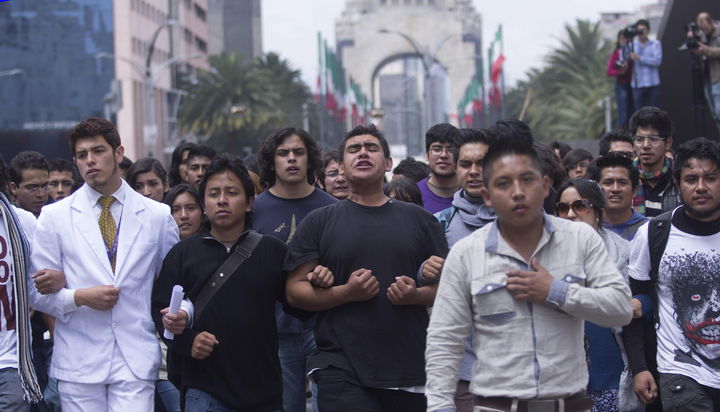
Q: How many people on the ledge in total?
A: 3